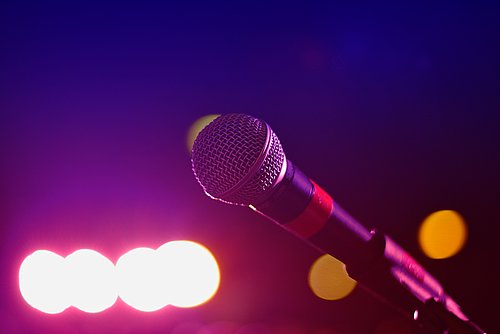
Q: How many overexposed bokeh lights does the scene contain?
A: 4